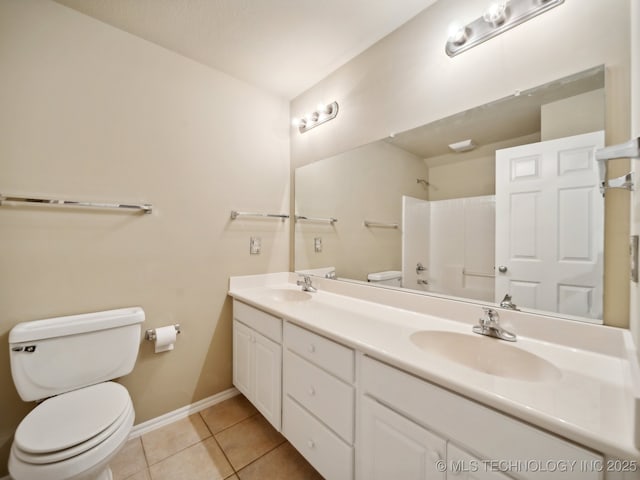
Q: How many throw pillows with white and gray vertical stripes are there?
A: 0